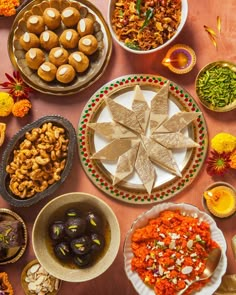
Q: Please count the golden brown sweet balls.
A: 13